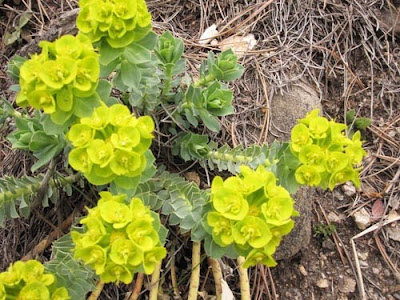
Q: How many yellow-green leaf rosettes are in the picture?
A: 7